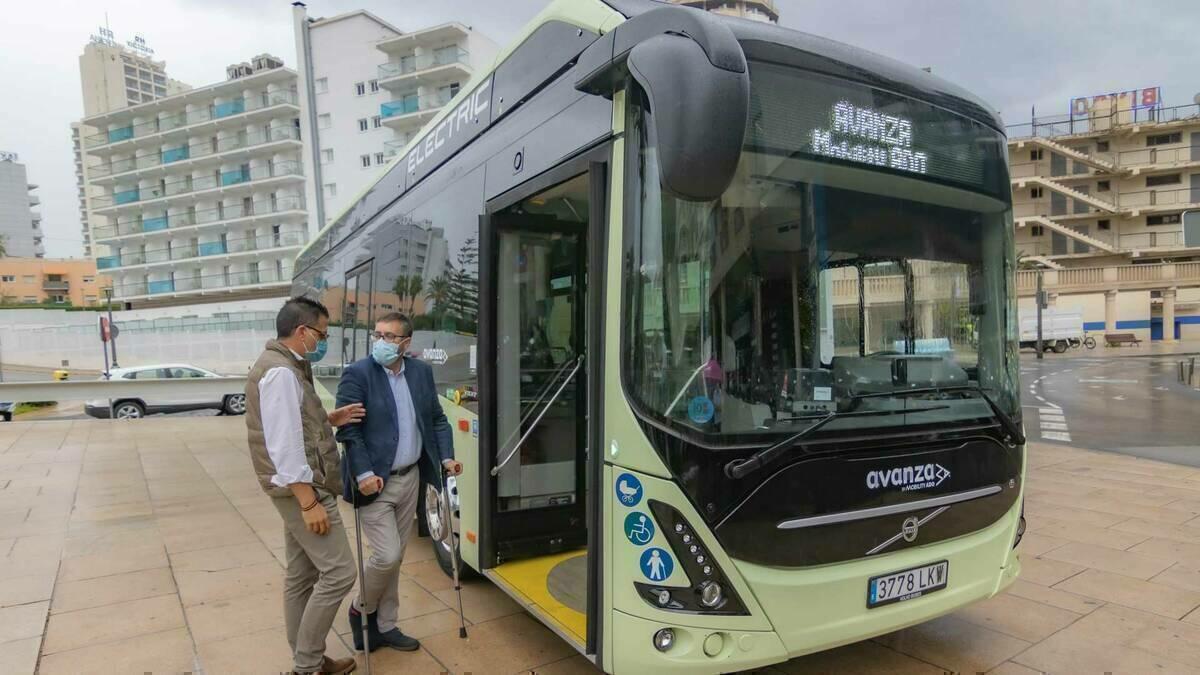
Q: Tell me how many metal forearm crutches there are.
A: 2